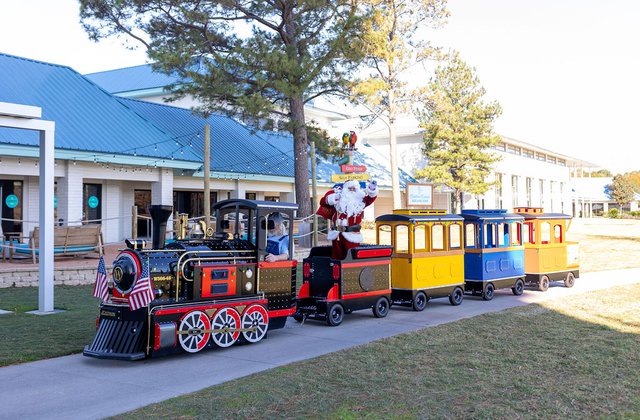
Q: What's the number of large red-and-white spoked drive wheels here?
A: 3